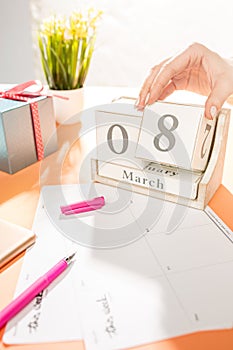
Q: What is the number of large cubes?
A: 2